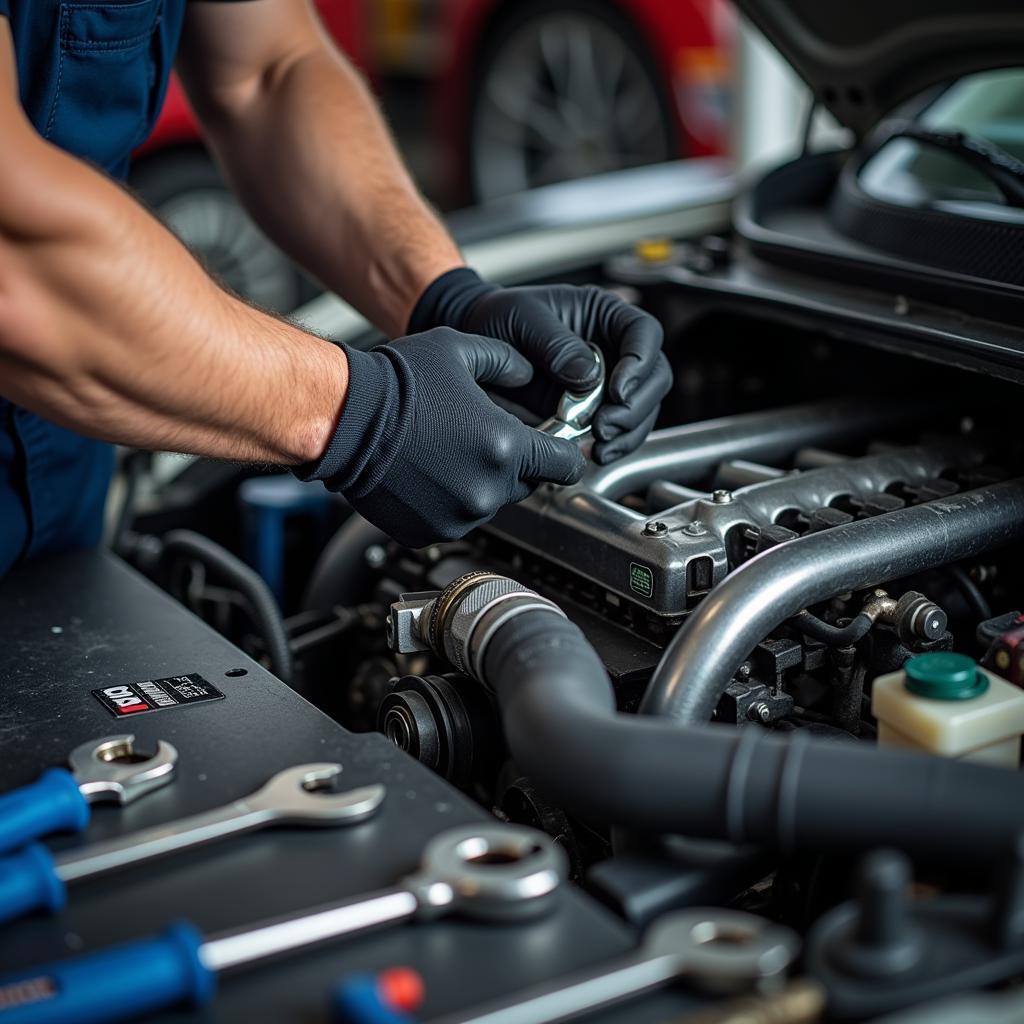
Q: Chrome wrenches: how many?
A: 5